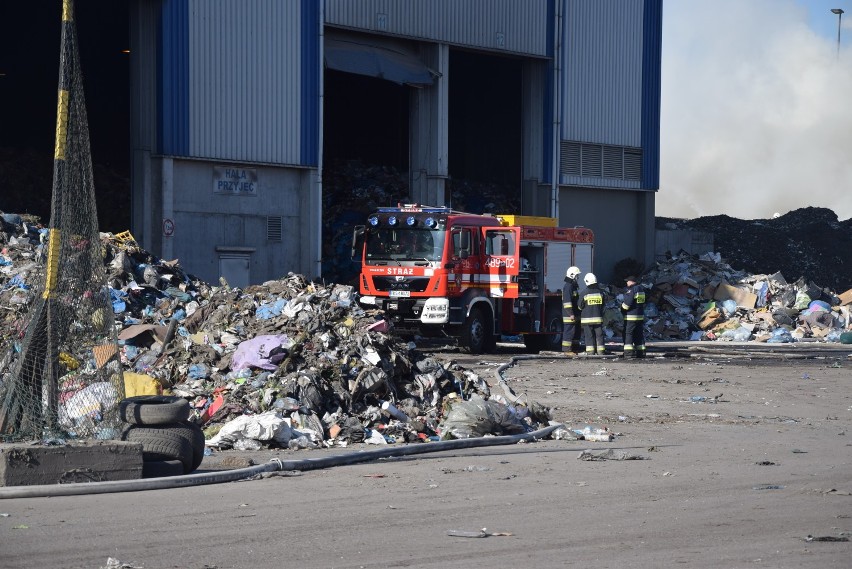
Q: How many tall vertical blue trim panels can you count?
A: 4